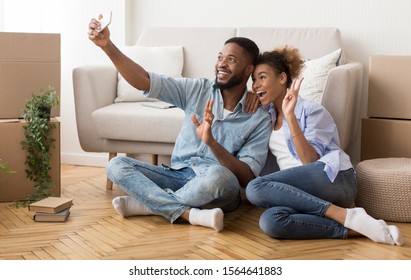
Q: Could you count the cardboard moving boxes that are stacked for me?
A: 4